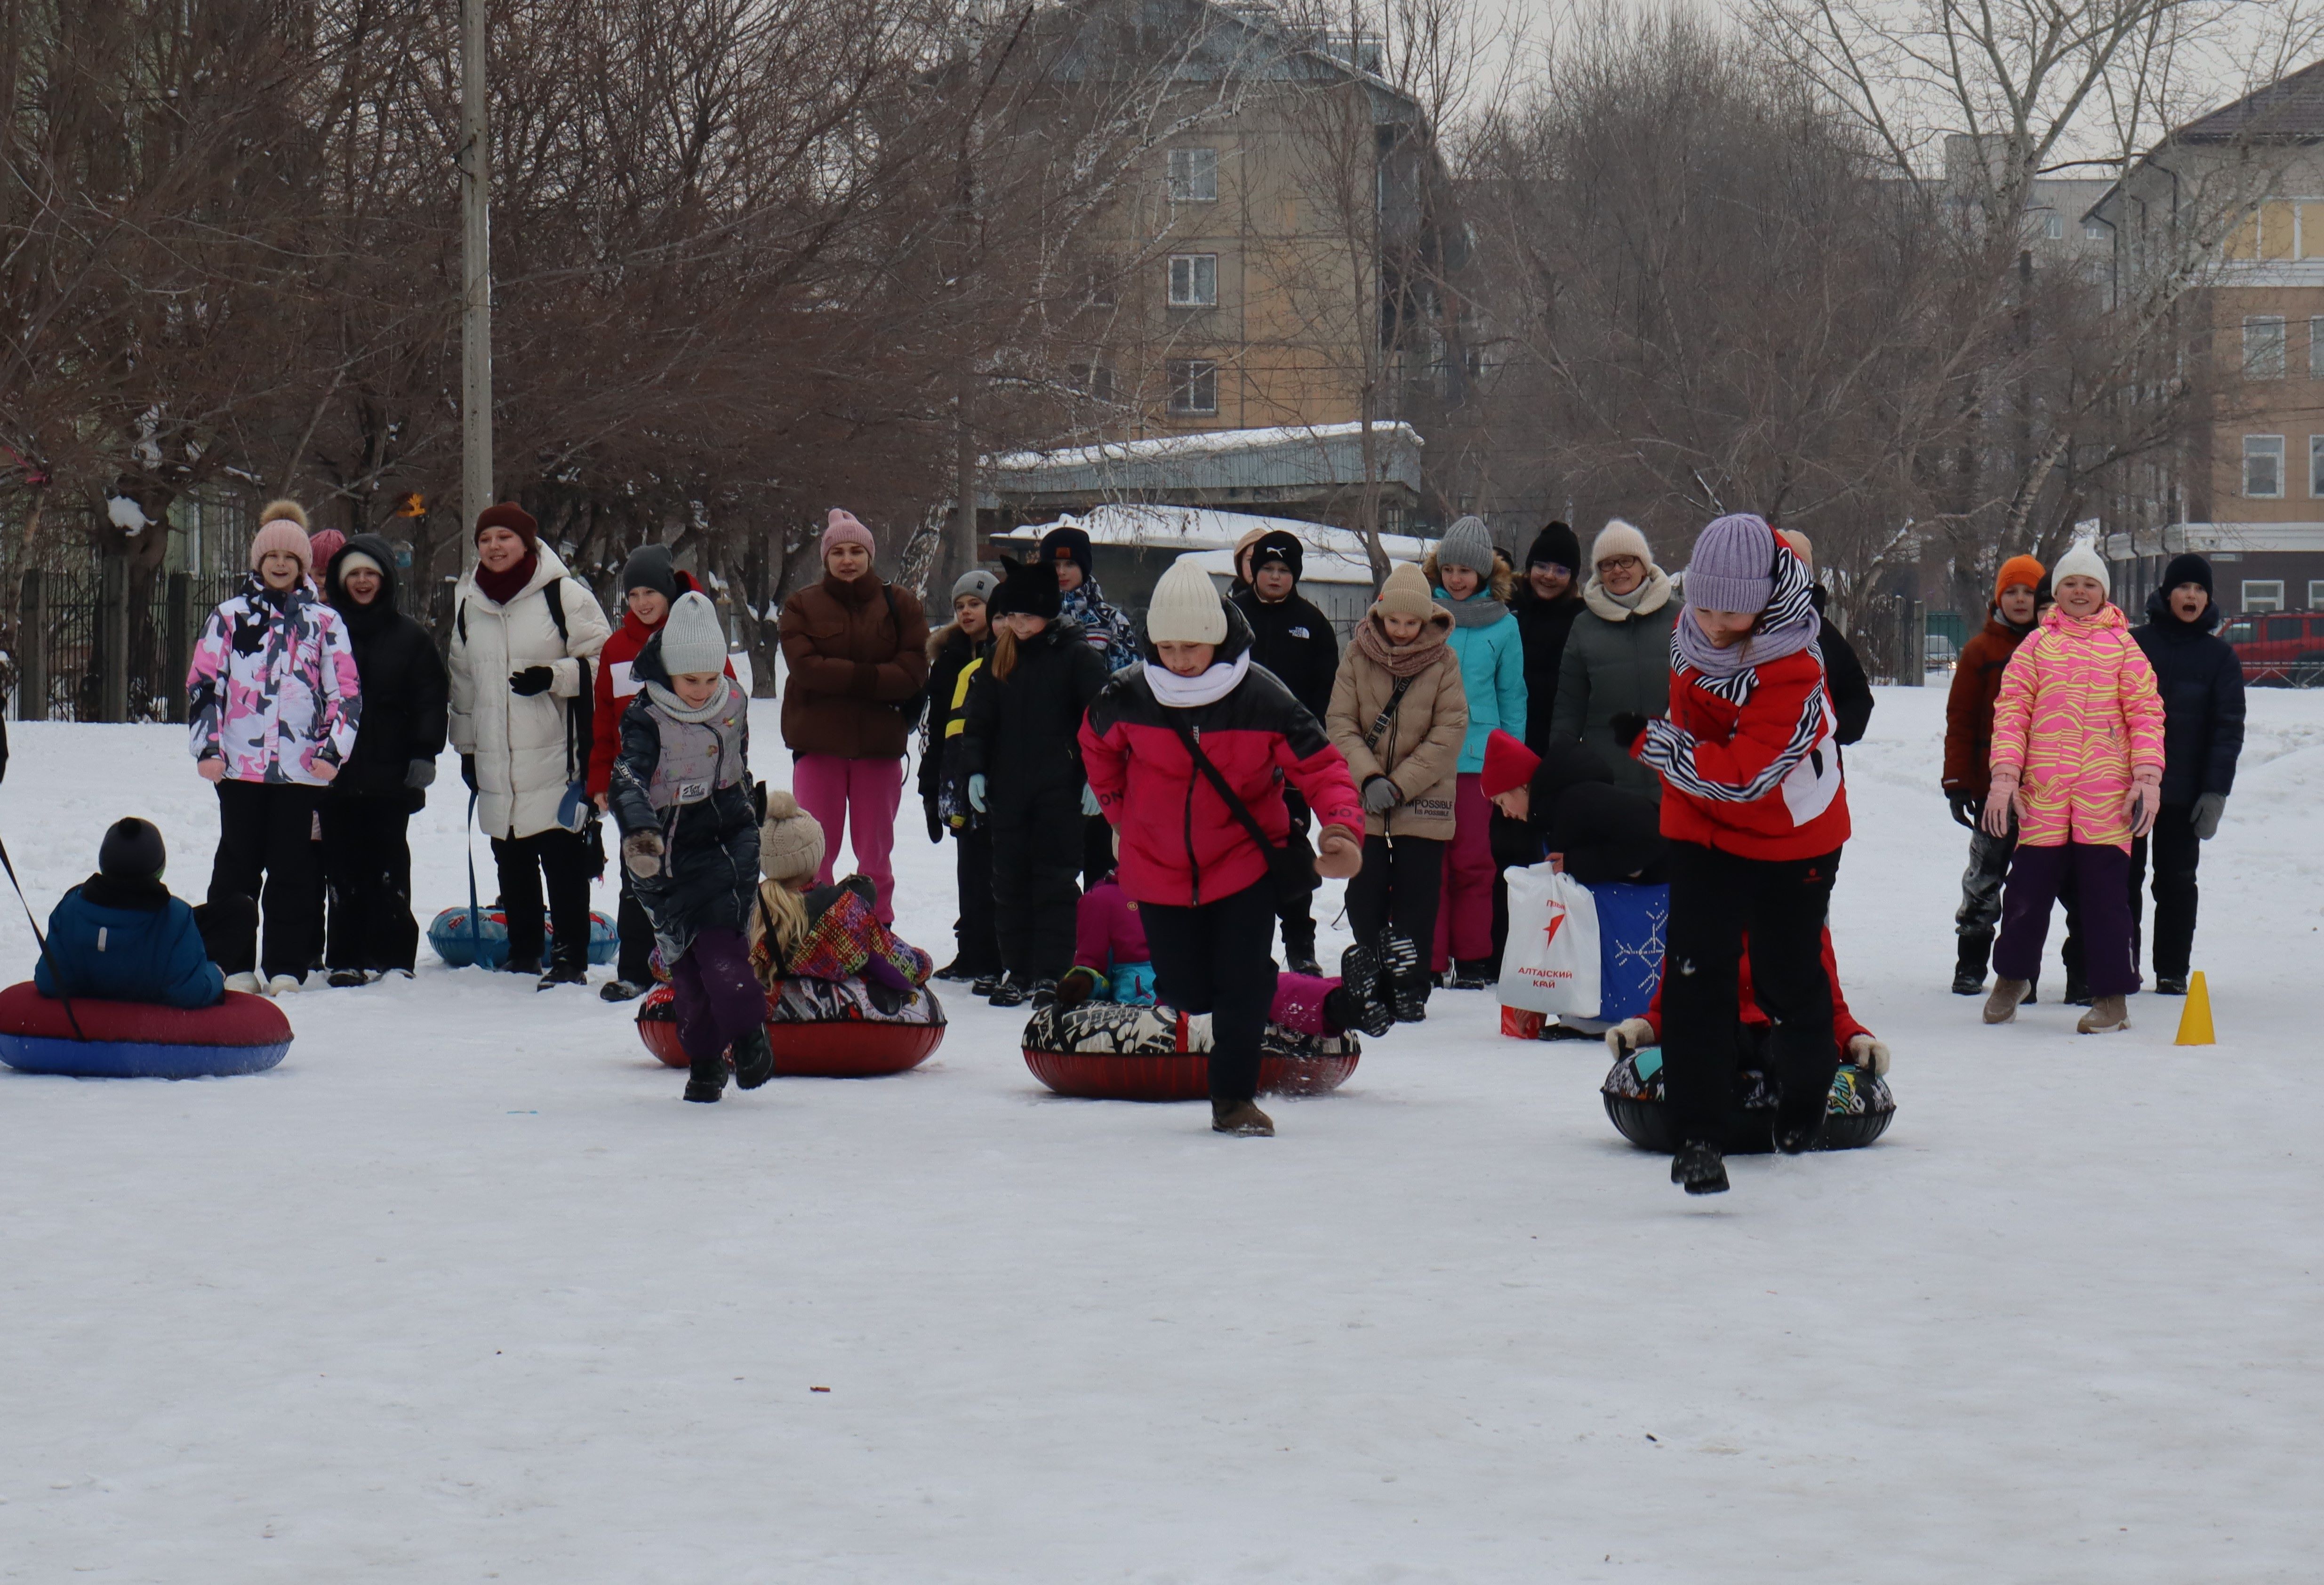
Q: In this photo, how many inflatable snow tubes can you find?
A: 5